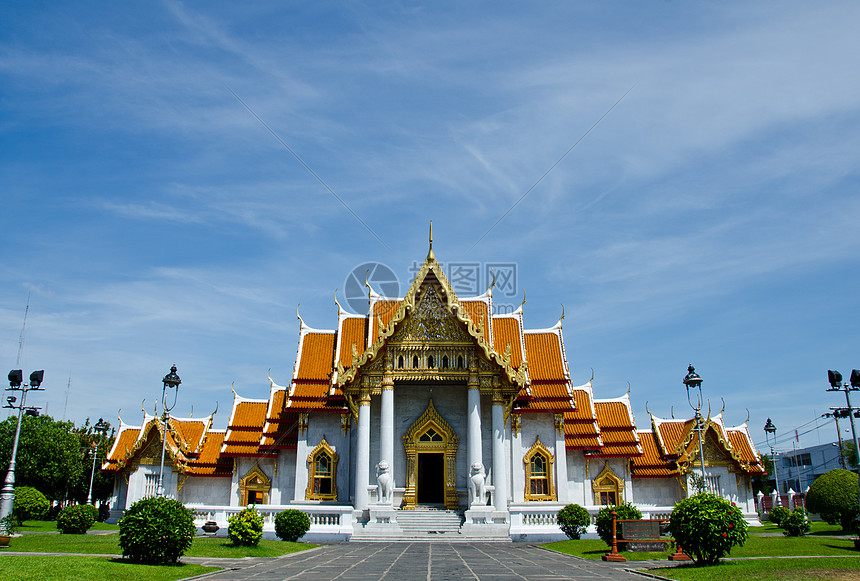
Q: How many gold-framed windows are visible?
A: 4